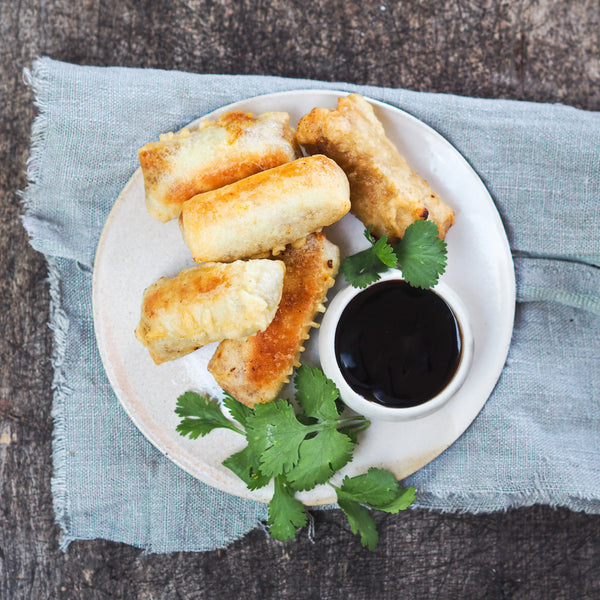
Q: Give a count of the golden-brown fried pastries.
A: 5